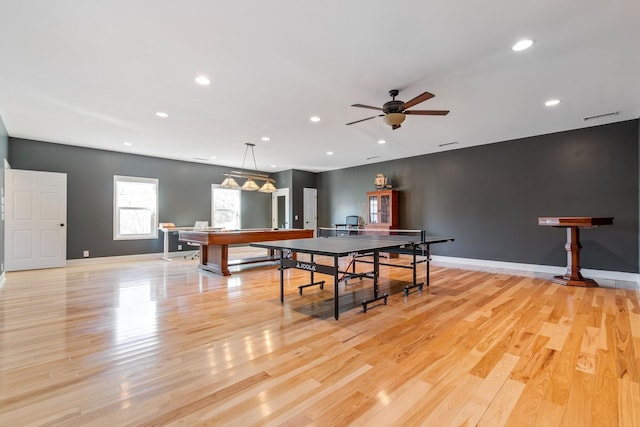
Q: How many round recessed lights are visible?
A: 11